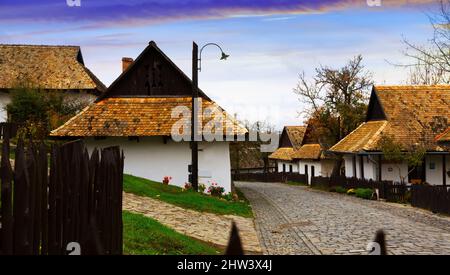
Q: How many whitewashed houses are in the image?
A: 5